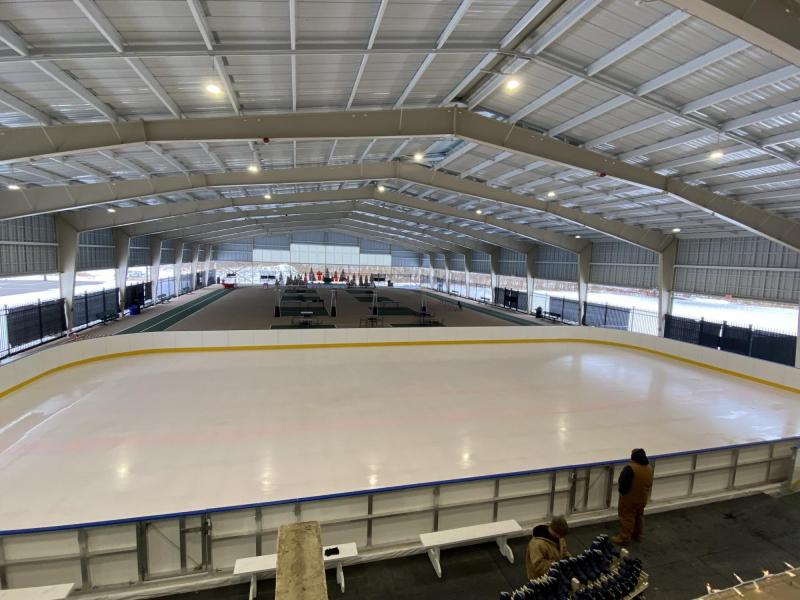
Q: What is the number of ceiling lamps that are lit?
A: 13